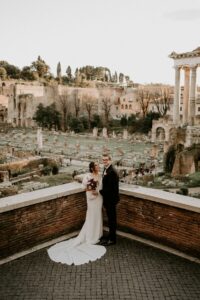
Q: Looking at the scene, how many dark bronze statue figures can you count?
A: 0